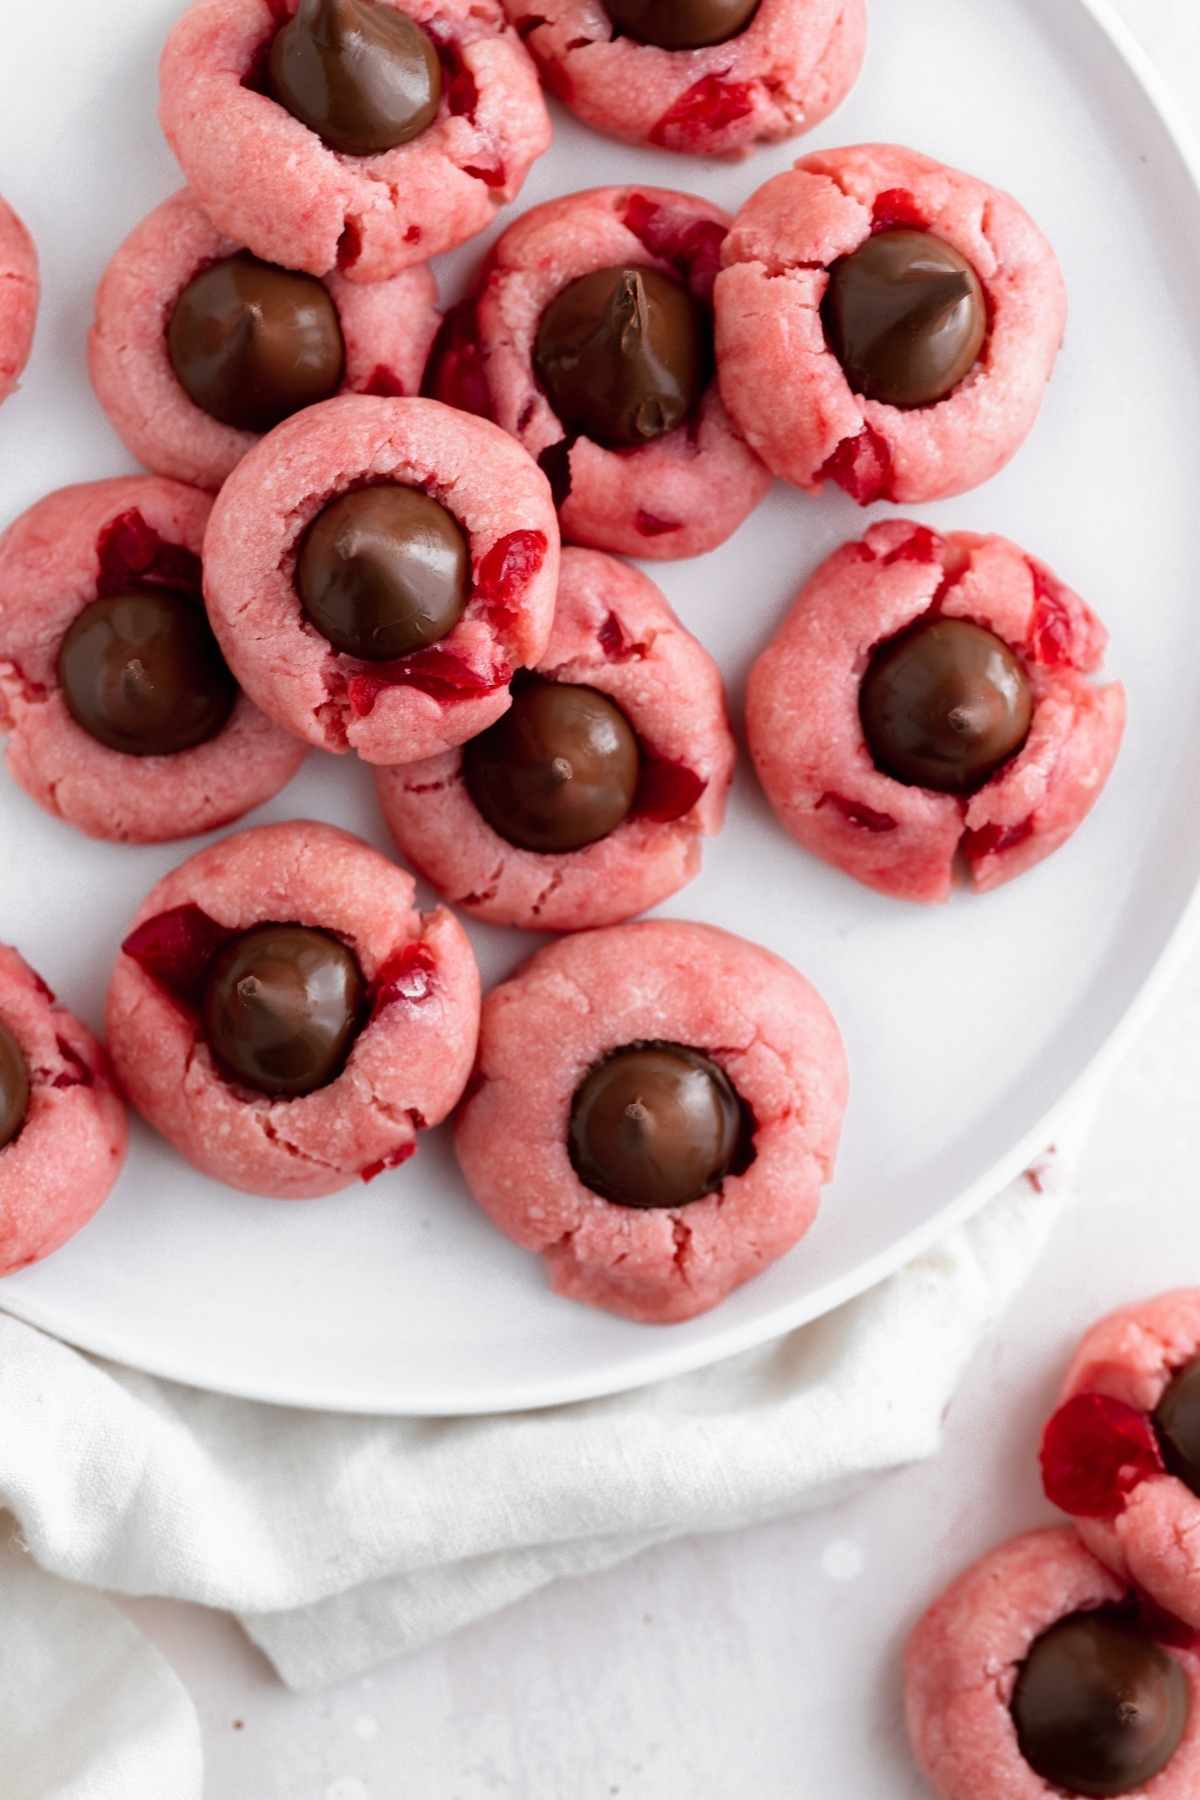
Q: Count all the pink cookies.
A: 15